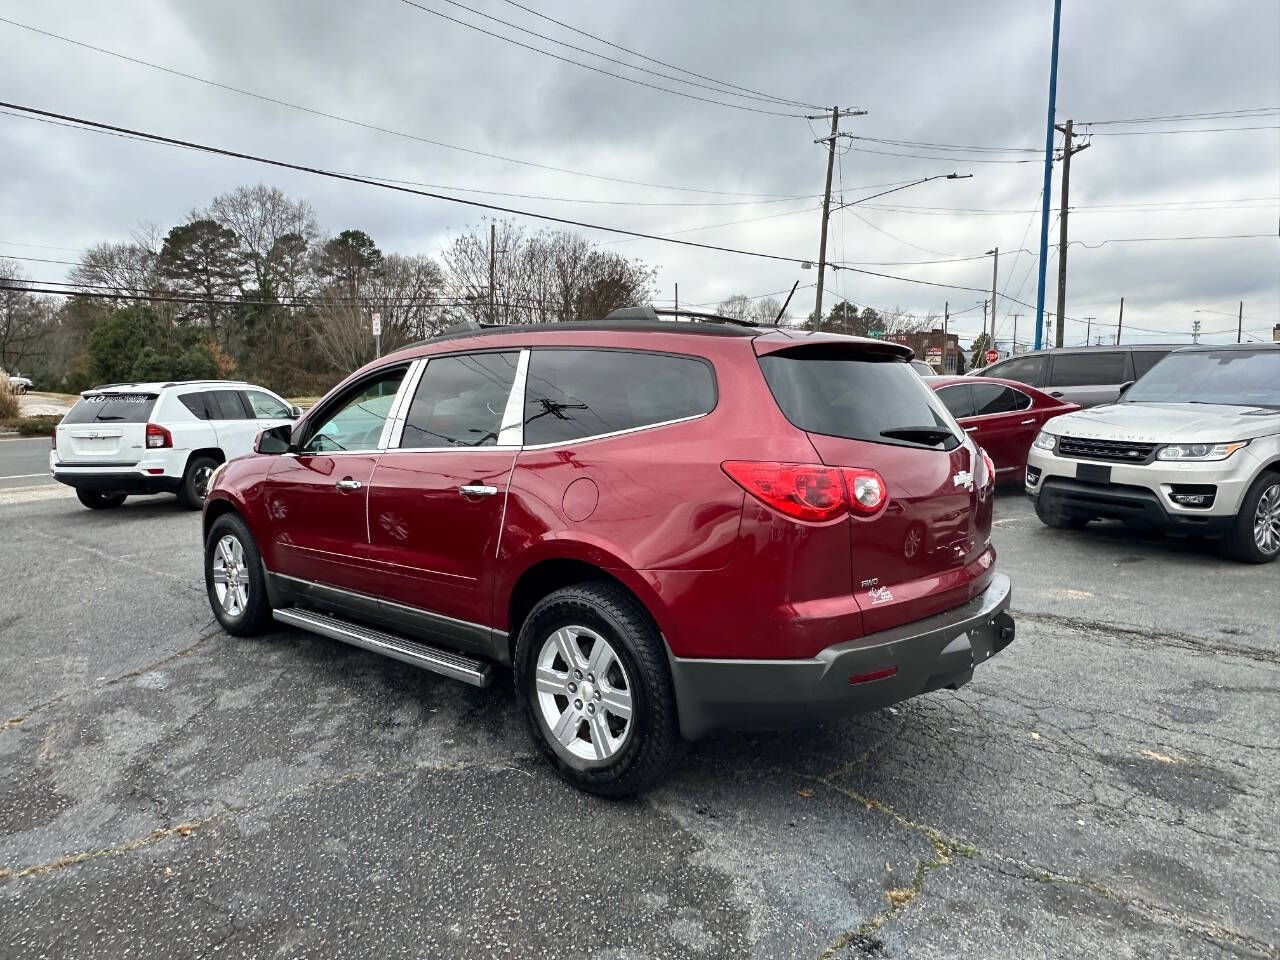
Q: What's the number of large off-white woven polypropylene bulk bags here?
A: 0